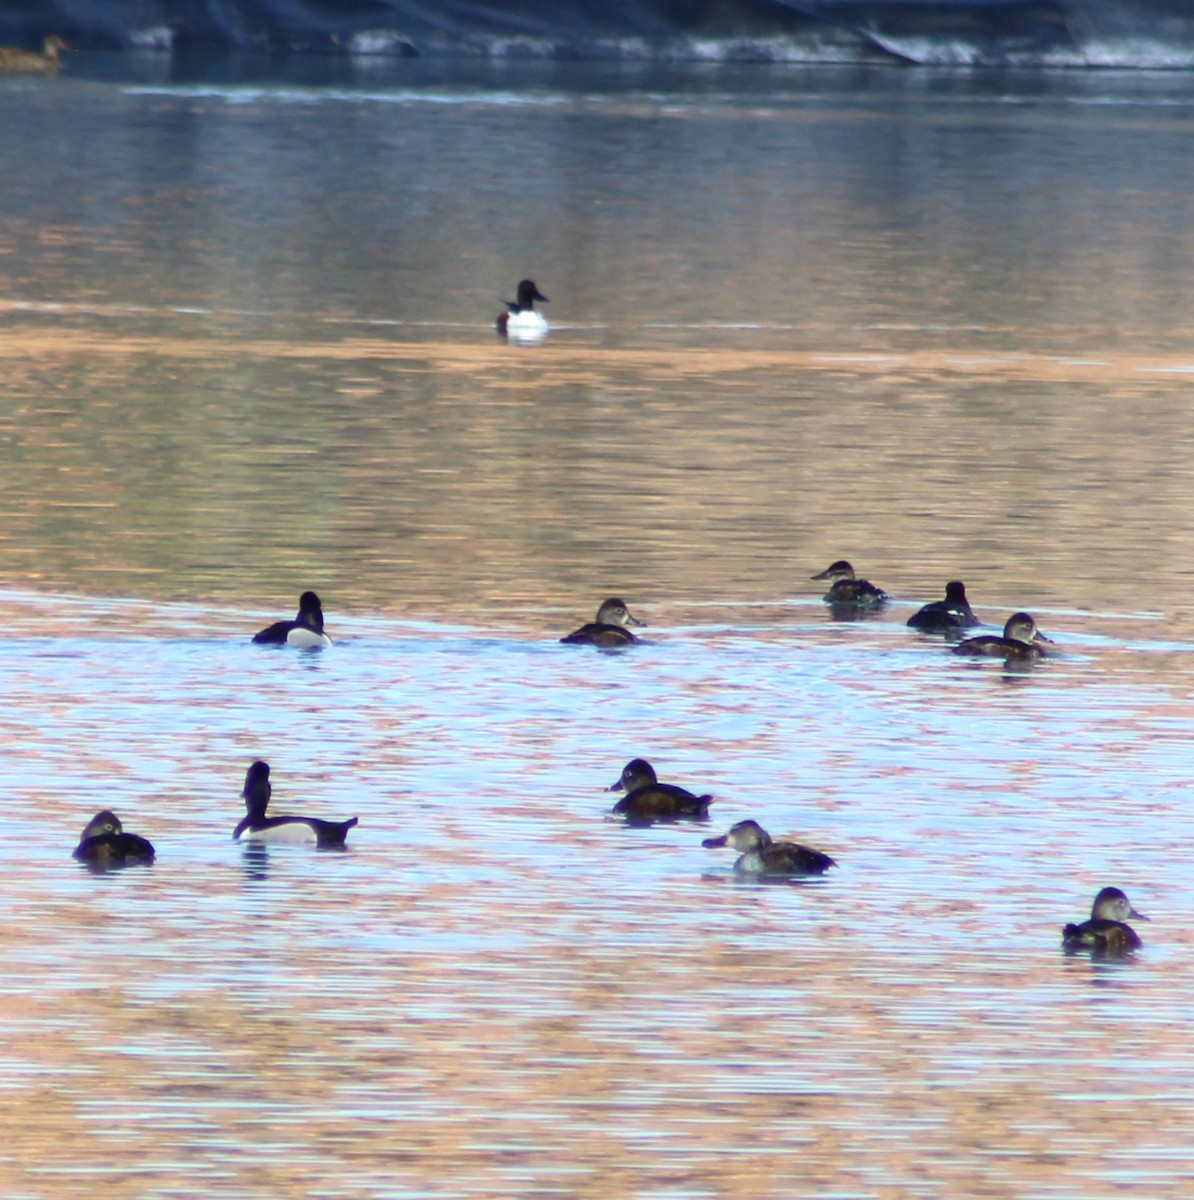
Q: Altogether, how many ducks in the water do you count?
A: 12